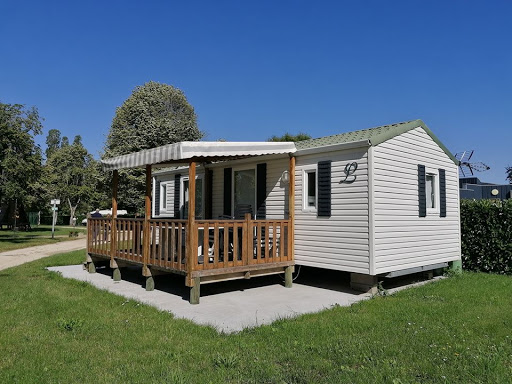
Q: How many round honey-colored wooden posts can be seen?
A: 4